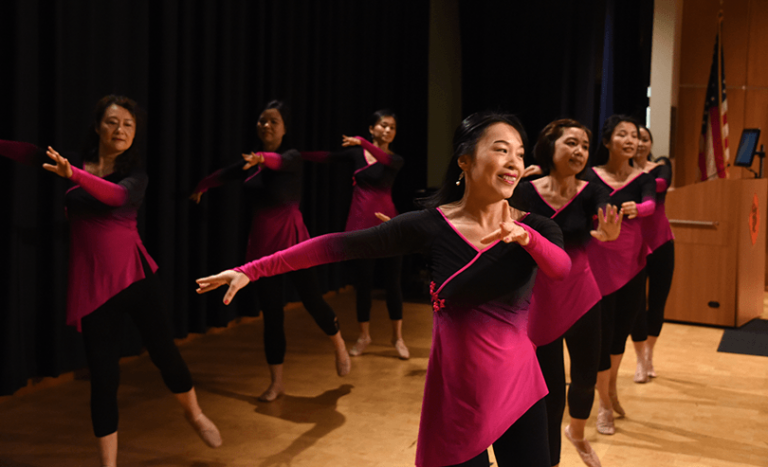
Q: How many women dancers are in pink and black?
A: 7